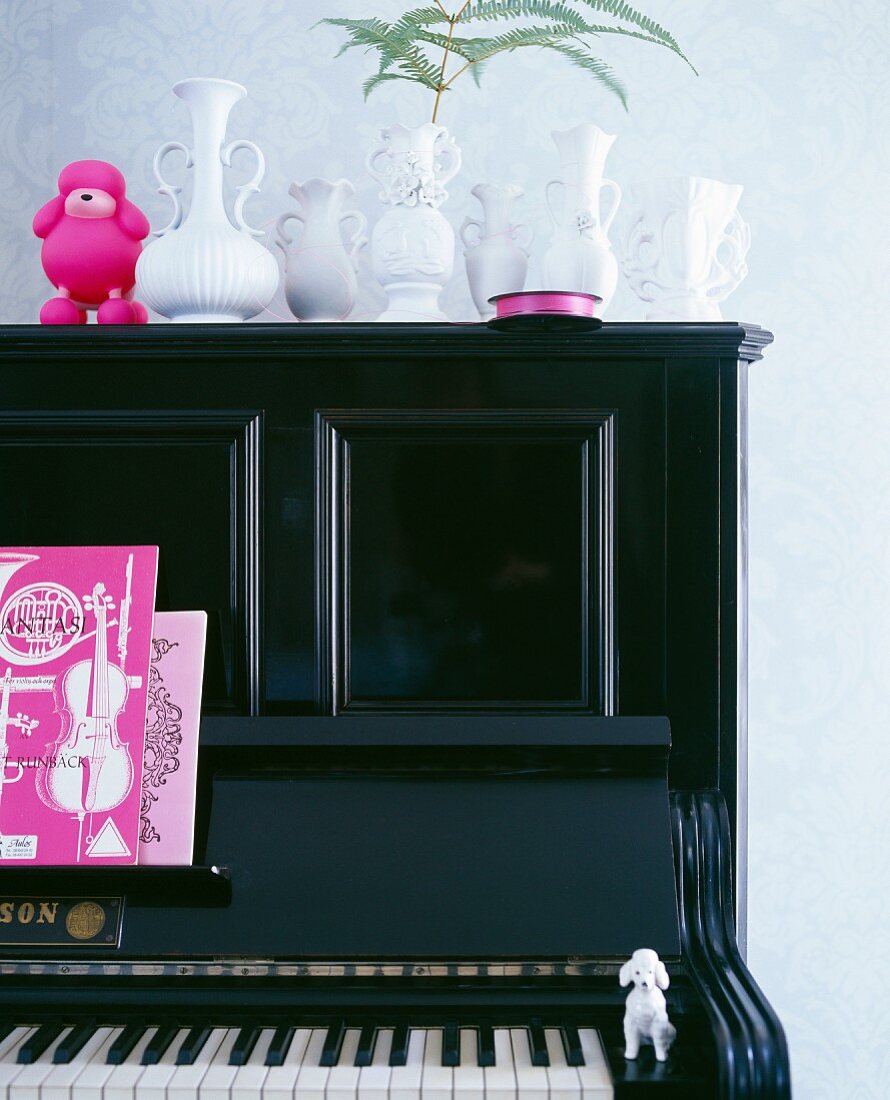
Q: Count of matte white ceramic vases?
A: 6